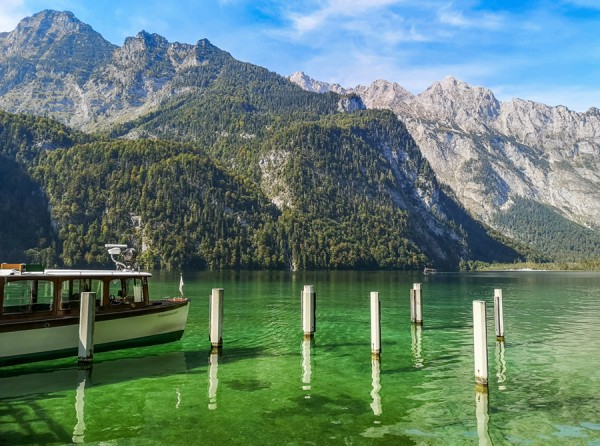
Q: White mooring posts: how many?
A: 7